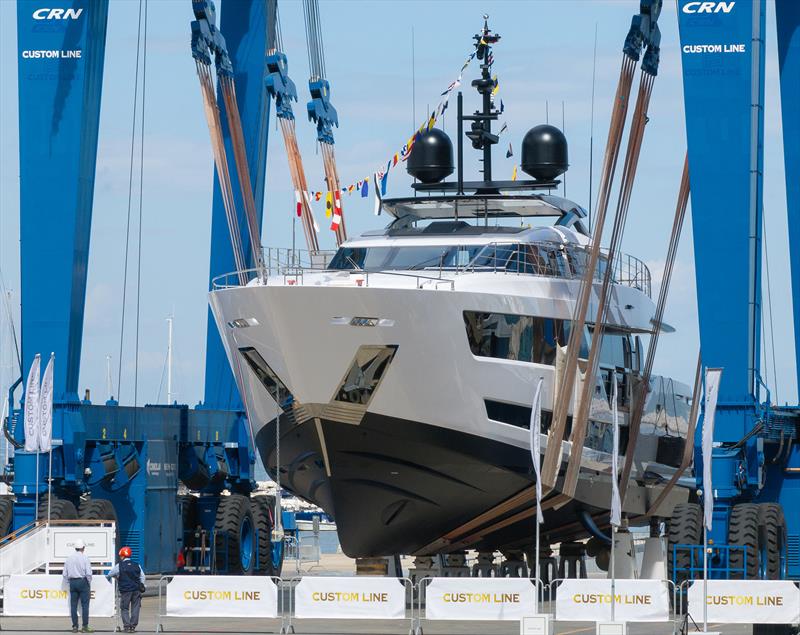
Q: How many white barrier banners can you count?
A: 6